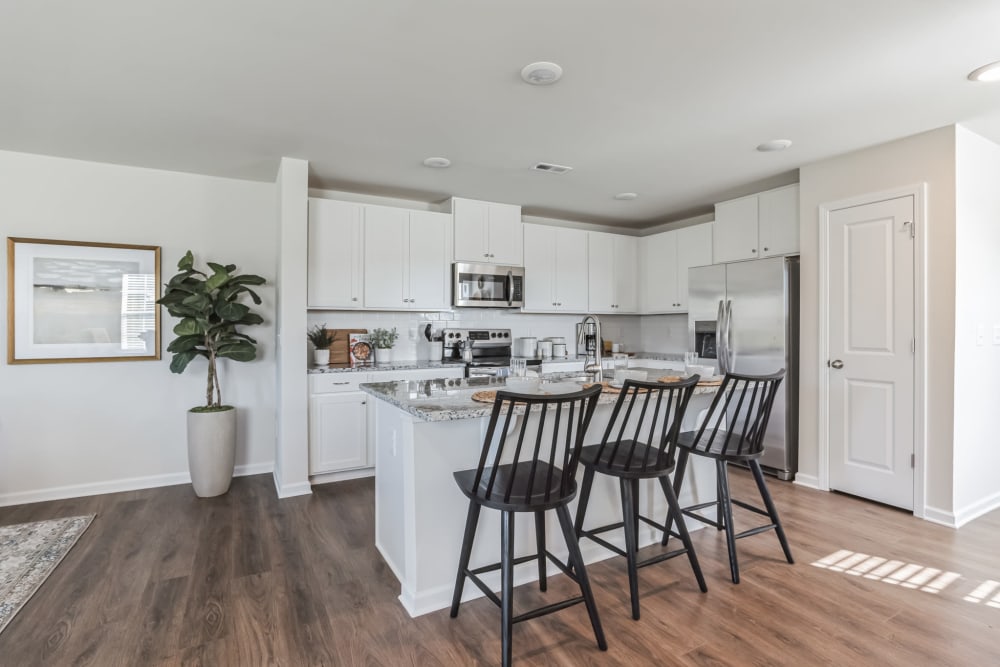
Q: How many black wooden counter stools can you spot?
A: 3